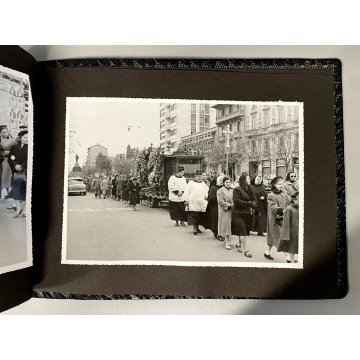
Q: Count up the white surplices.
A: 2